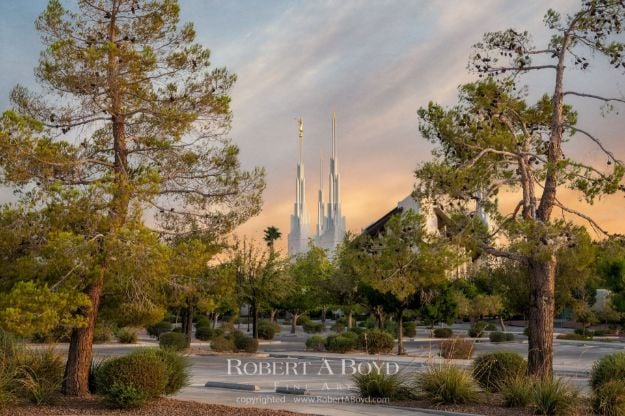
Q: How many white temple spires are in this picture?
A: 3